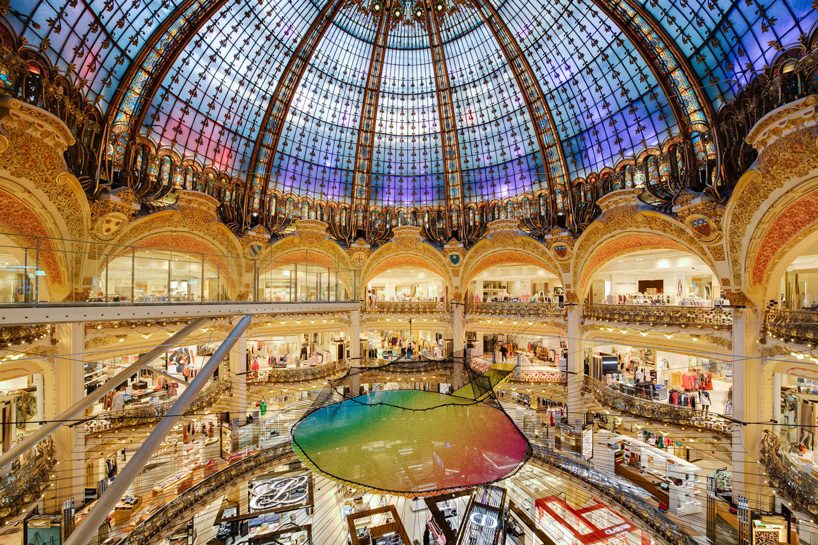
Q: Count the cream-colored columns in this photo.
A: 6